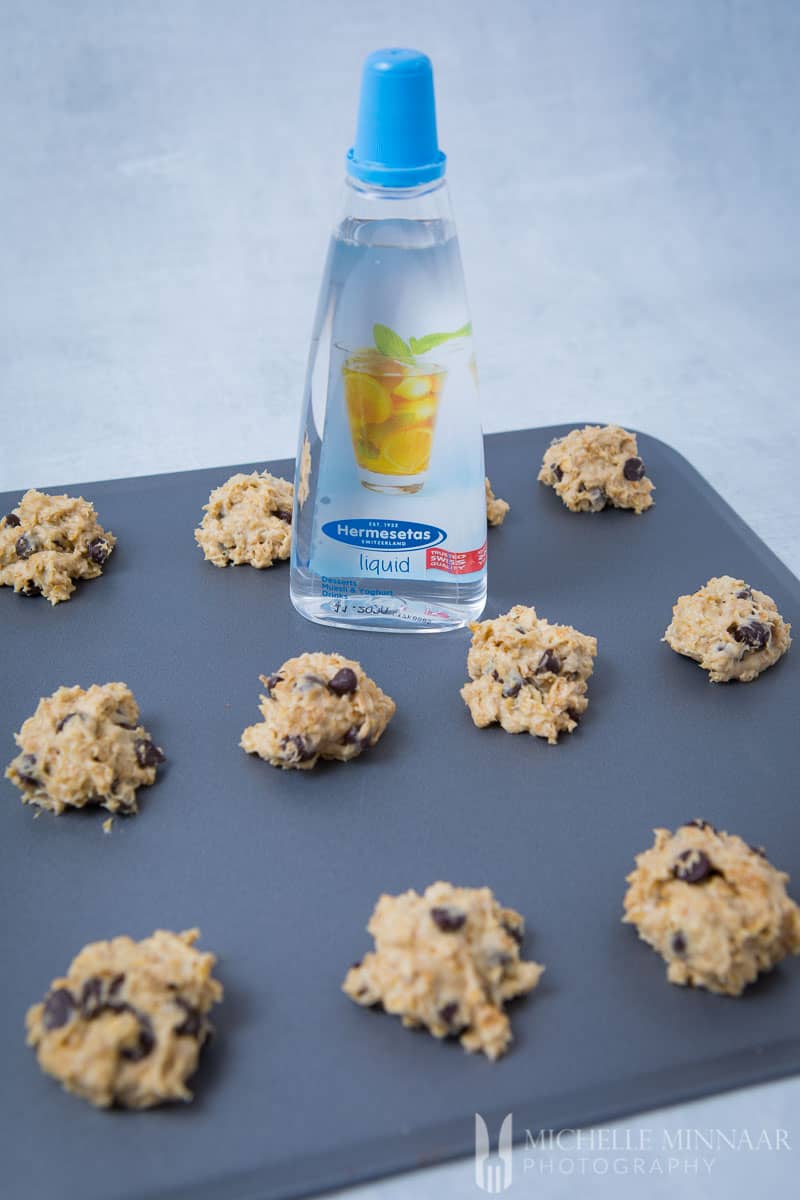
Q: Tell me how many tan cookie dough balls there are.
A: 11